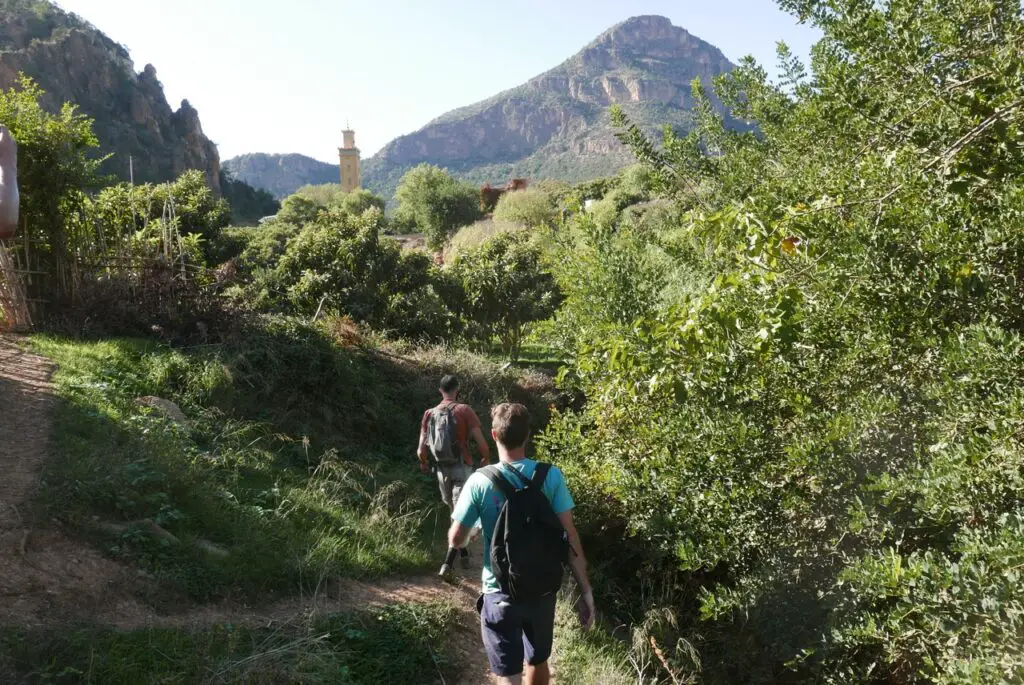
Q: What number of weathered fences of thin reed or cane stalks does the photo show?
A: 1